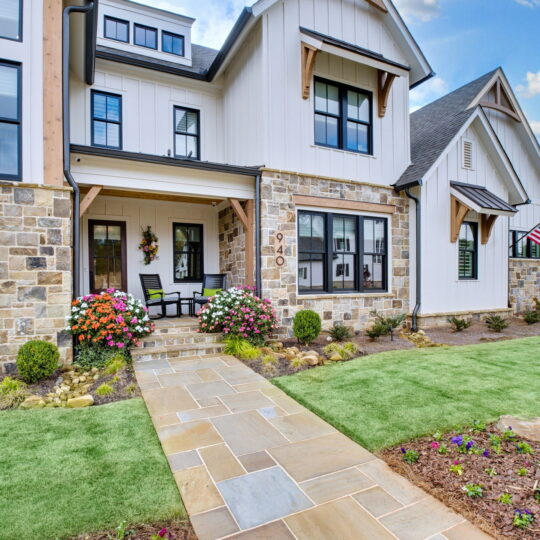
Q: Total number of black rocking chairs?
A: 2